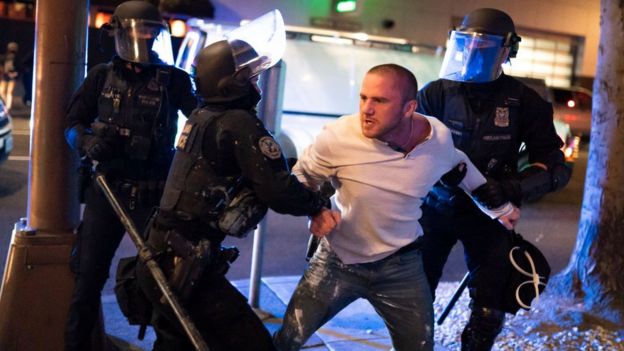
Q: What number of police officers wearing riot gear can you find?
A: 3